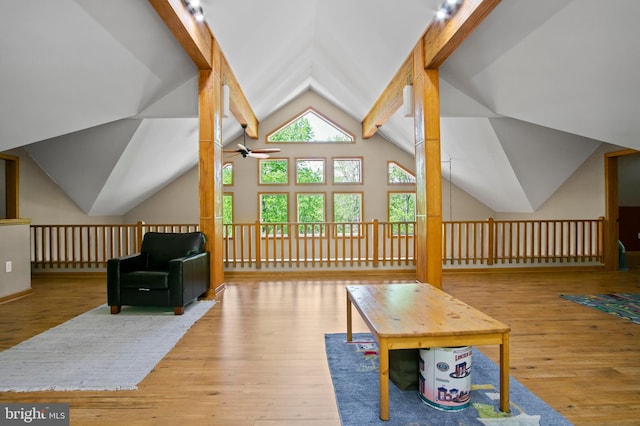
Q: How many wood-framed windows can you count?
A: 11